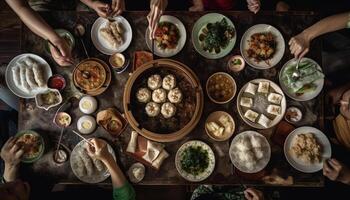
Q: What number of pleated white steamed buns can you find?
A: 7